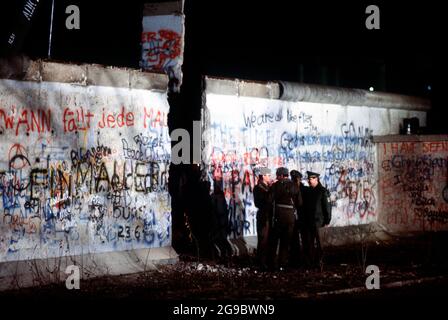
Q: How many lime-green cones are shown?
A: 0